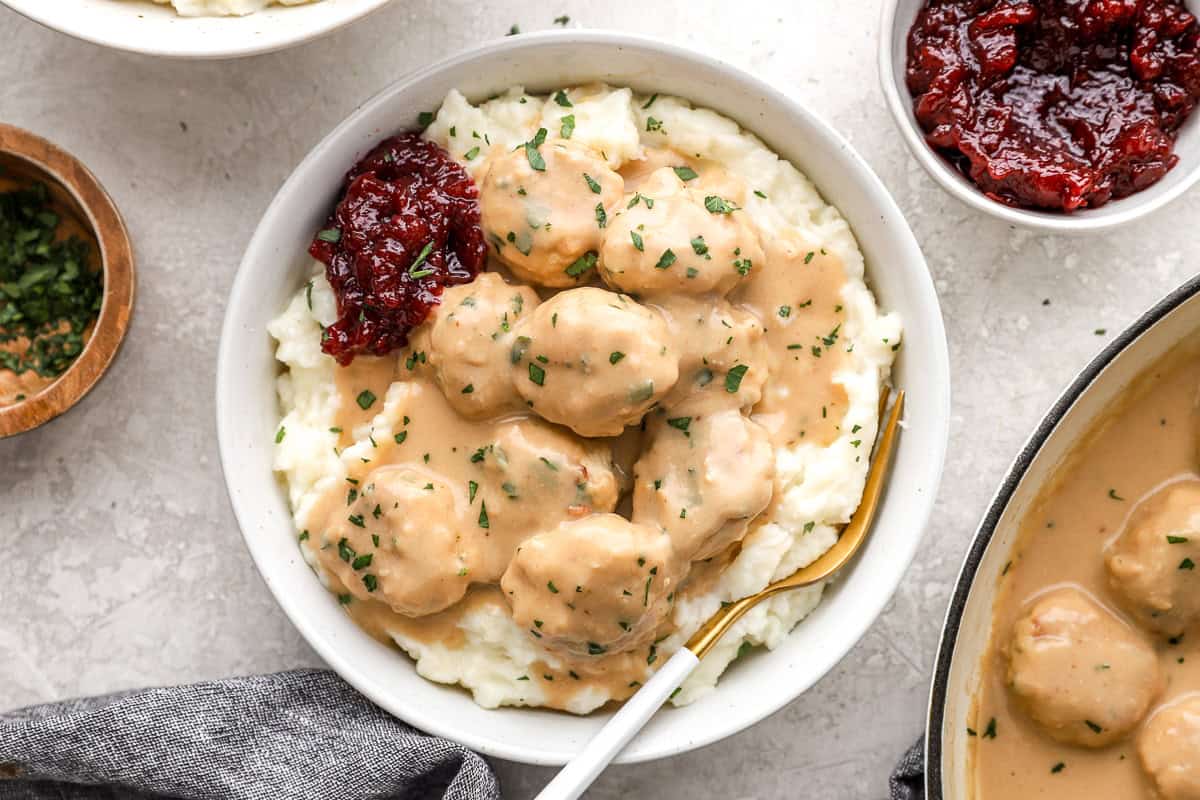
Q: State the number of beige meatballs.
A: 12